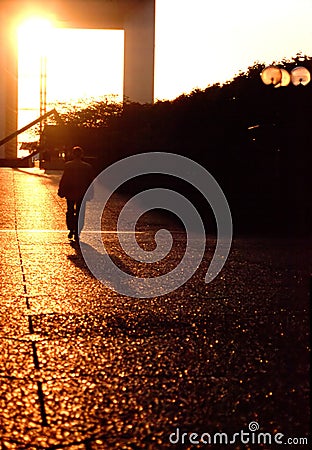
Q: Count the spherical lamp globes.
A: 3